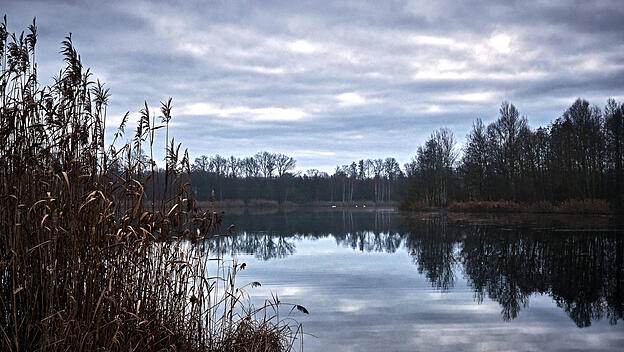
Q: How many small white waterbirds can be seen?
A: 3